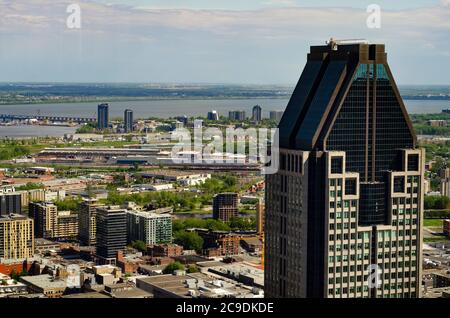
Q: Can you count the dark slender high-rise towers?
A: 2